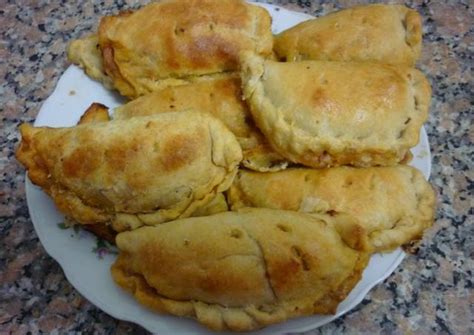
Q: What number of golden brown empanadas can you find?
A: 7